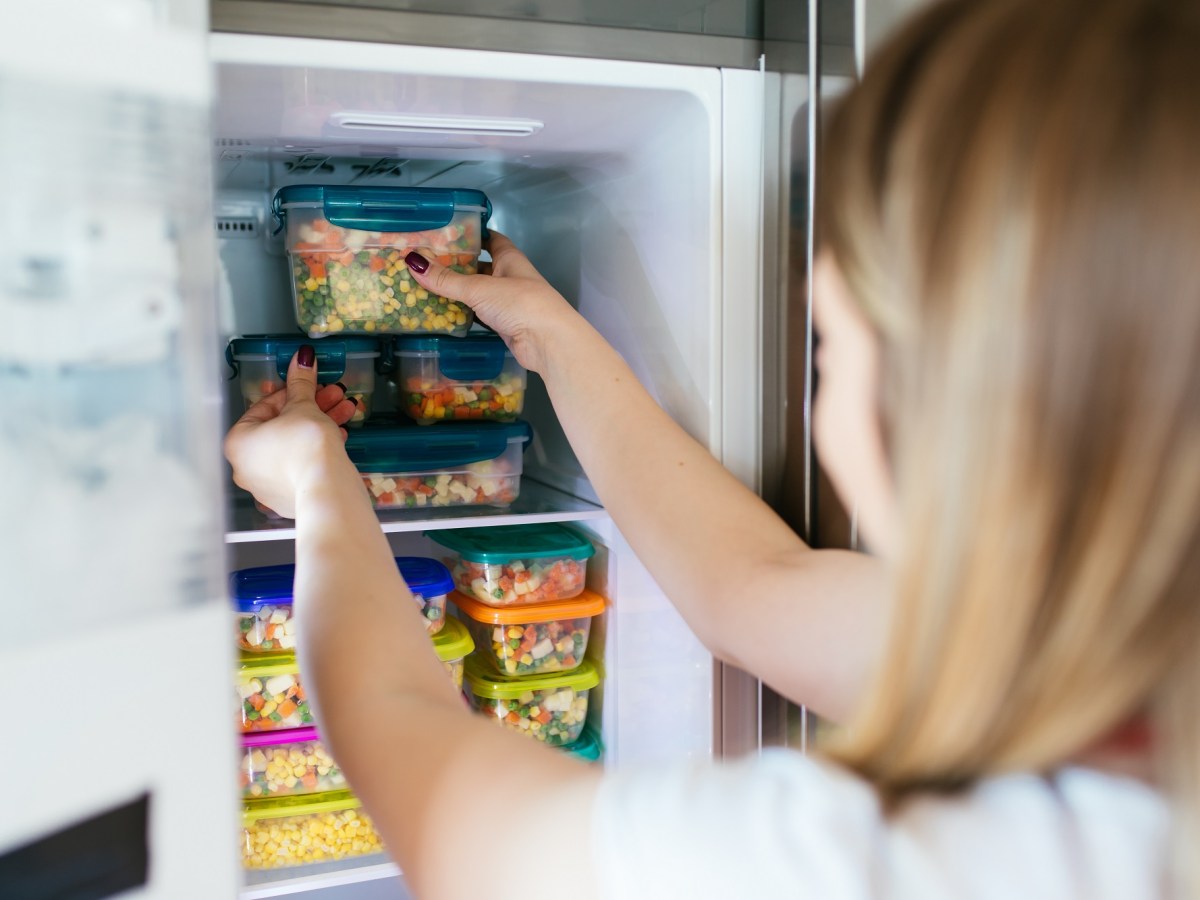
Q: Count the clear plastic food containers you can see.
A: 12